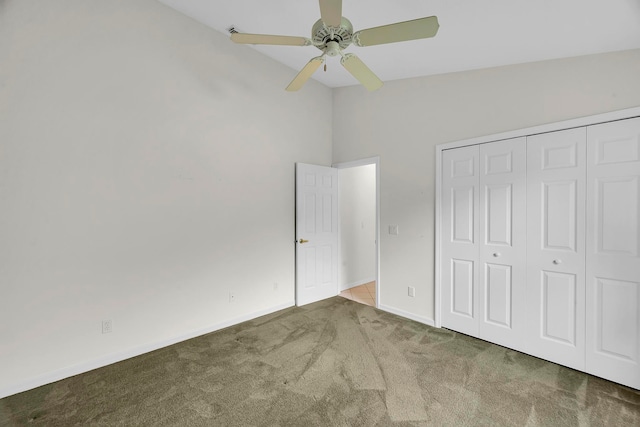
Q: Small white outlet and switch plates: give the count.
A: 5